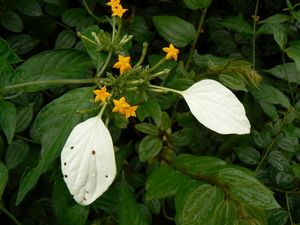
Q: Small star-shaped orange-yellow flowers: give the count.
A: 7